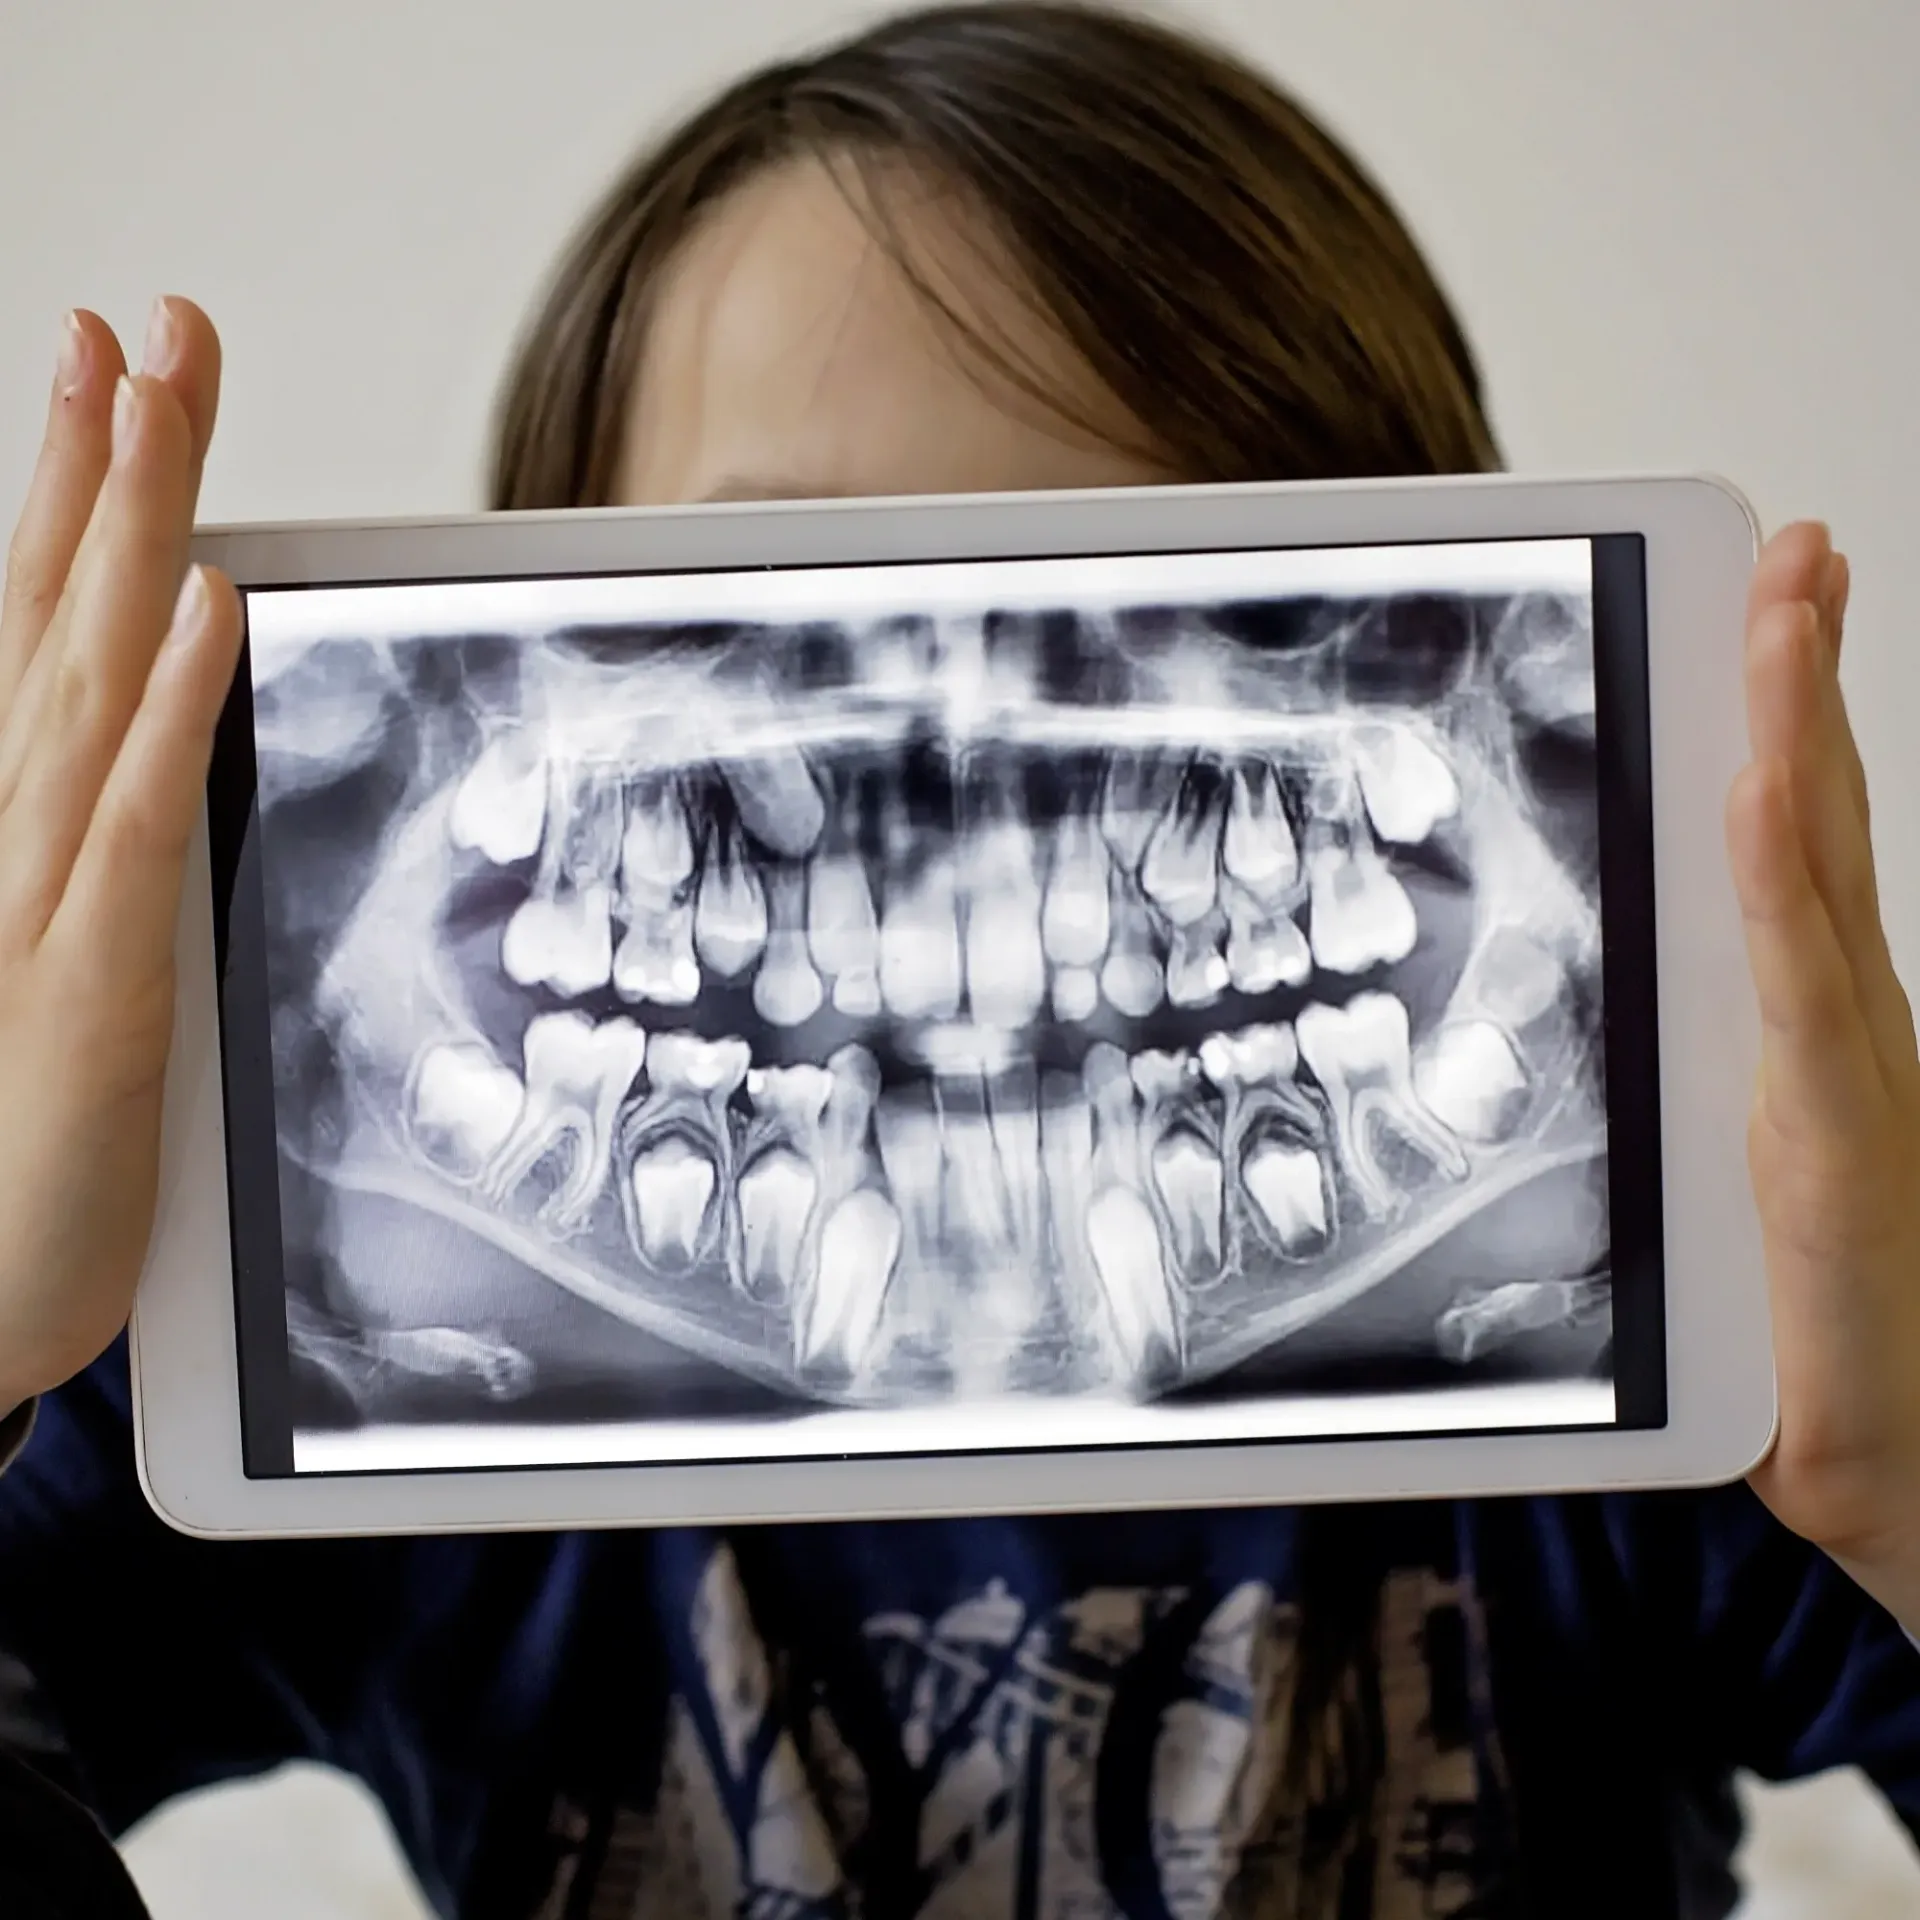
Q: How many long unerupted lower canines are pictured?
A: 2